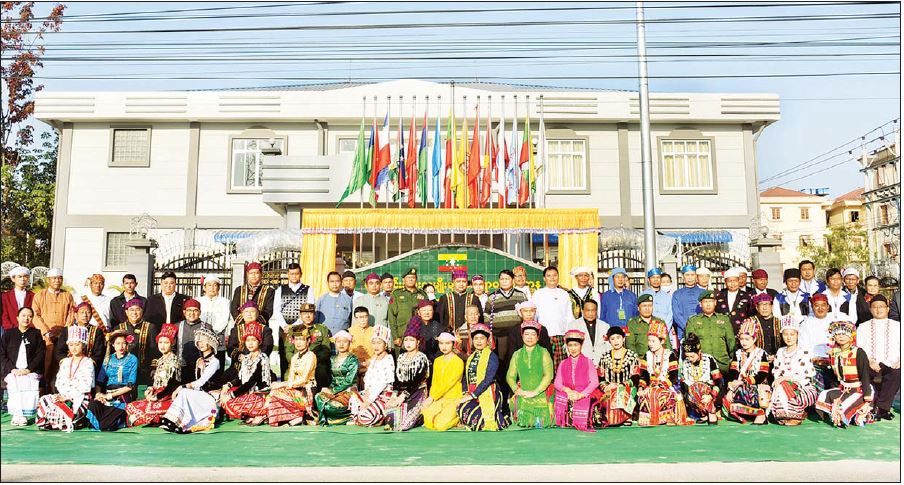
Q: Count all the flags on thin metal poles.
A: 15